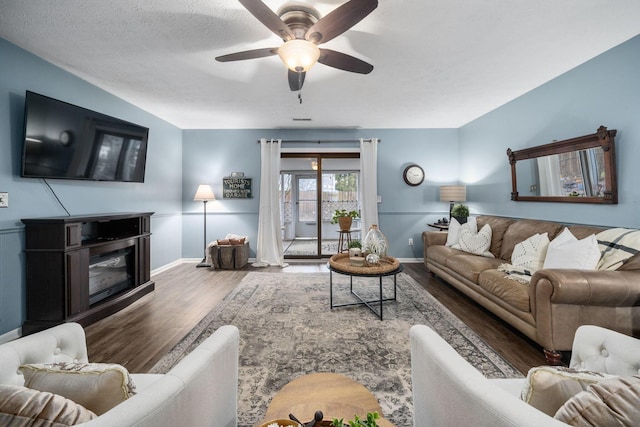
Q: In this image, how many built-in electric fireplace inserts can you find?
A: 1